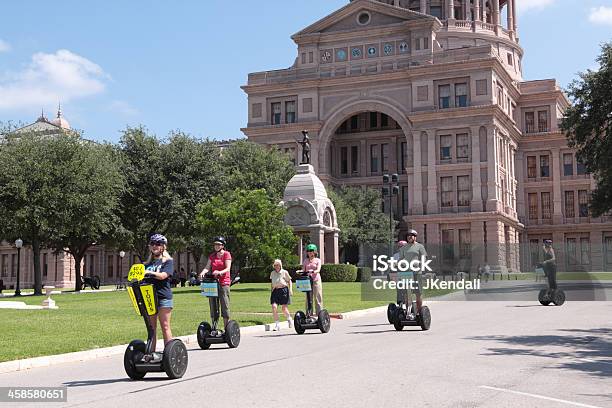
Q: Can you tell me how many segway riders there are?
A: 6